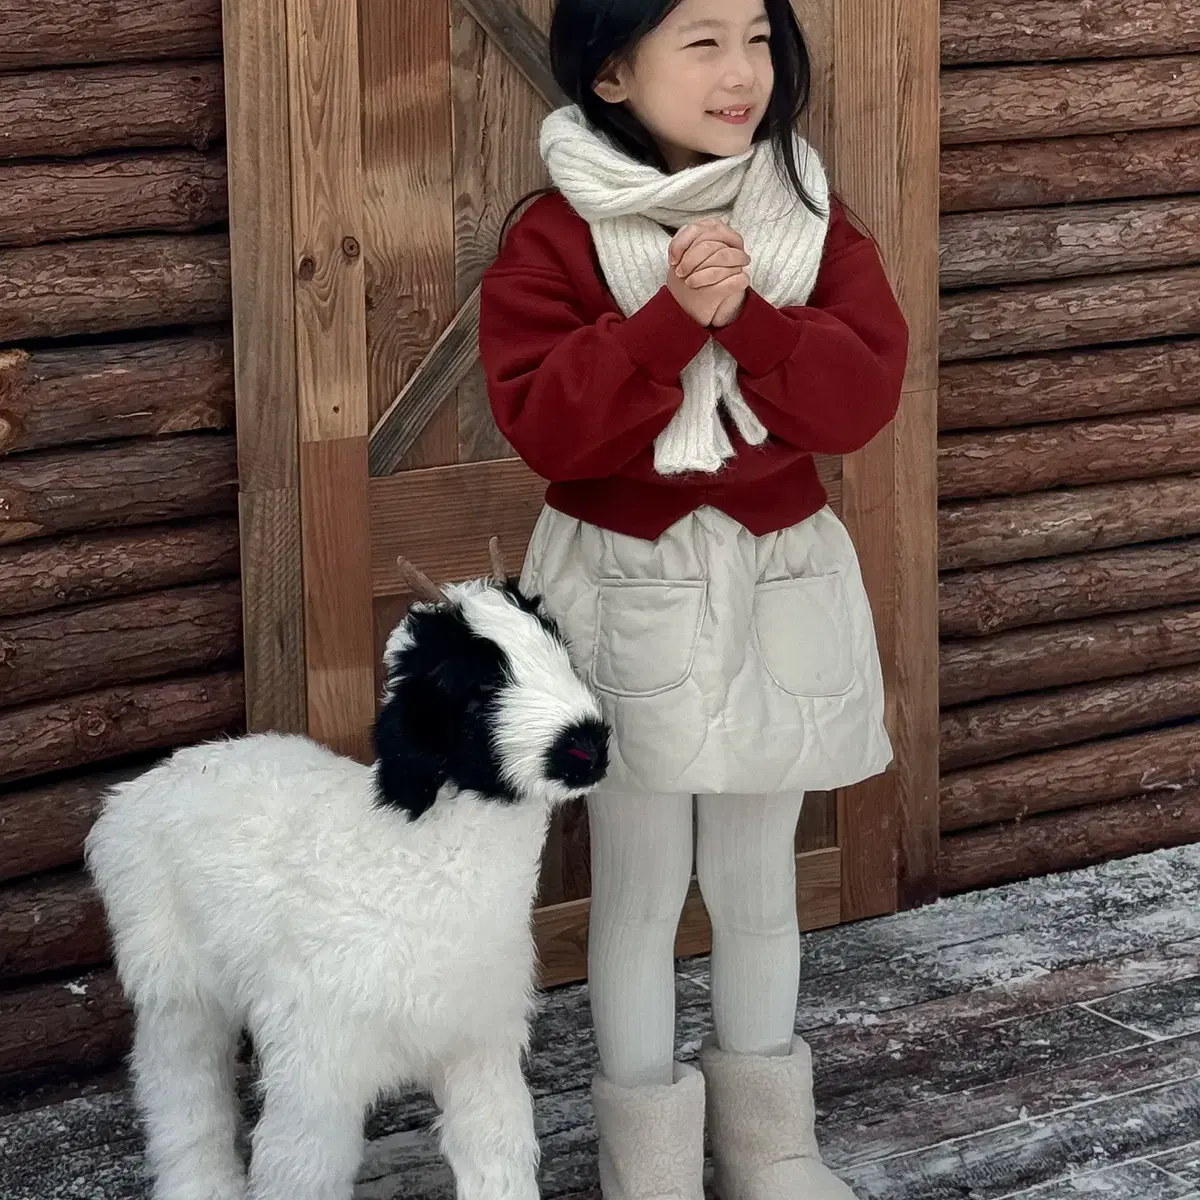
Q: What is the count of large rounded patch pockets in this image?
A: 2